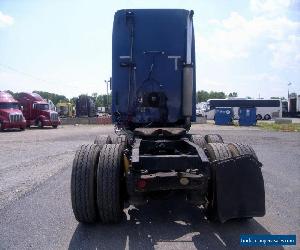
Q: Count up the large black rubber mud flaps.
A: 1